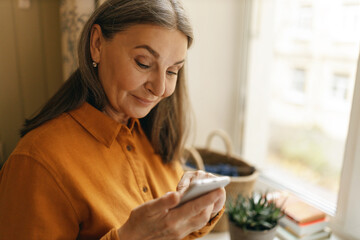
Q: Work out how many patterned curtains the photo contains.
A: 1